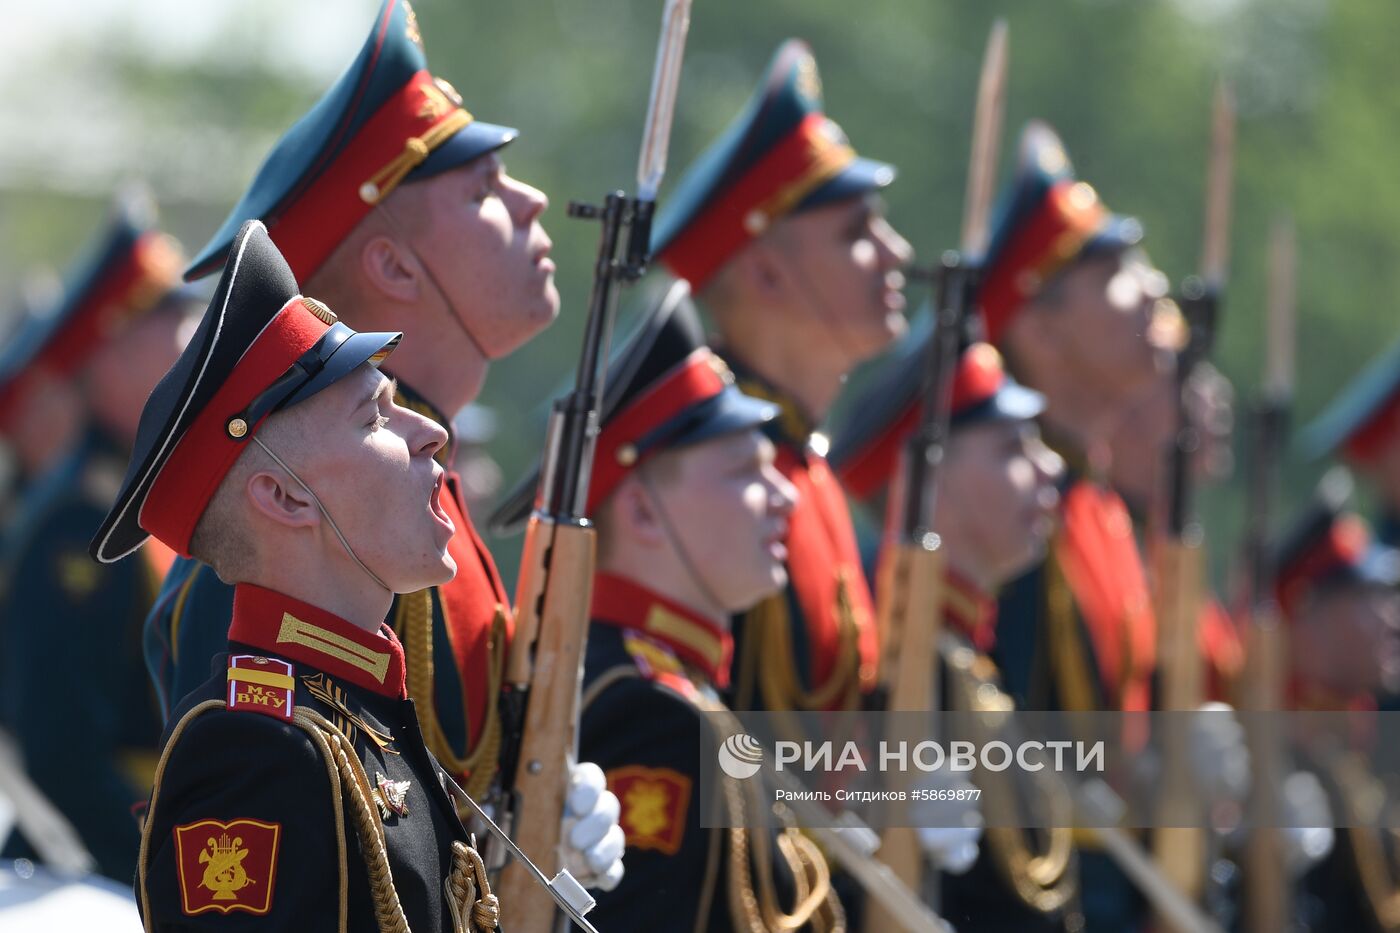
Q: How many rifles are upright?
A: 4